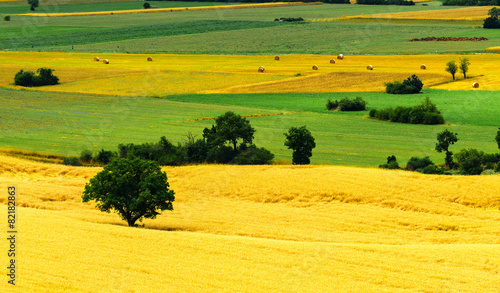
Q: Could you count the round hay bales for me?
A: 11